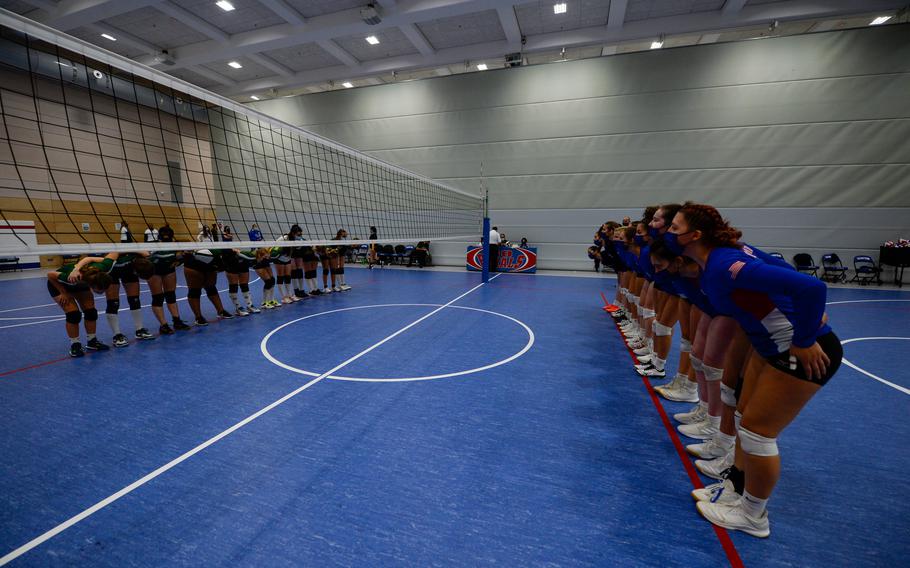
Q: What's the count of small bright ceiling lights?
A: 10